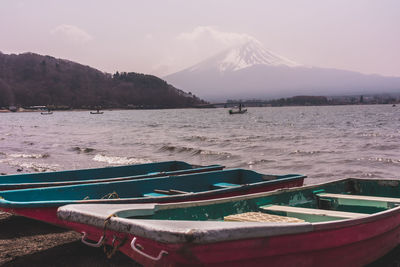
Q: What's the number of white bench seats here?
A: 2